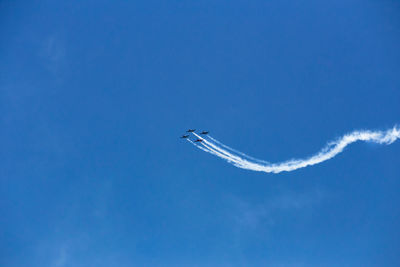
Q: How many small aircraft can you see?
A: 4